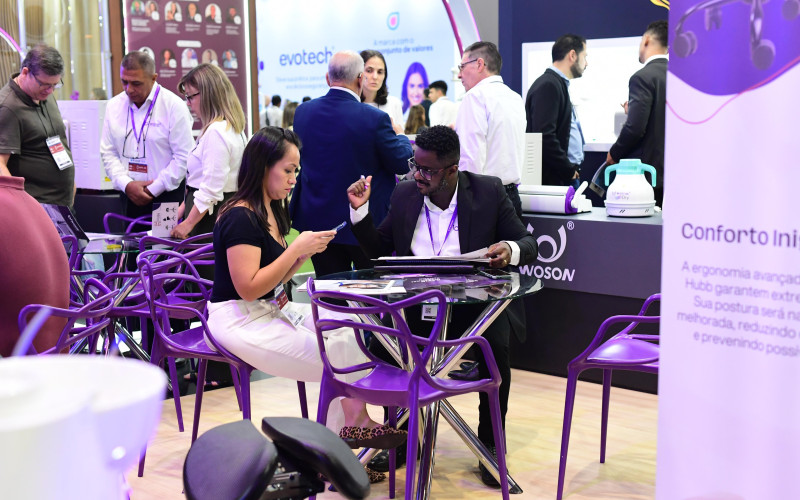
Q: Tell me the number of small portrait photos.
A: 11